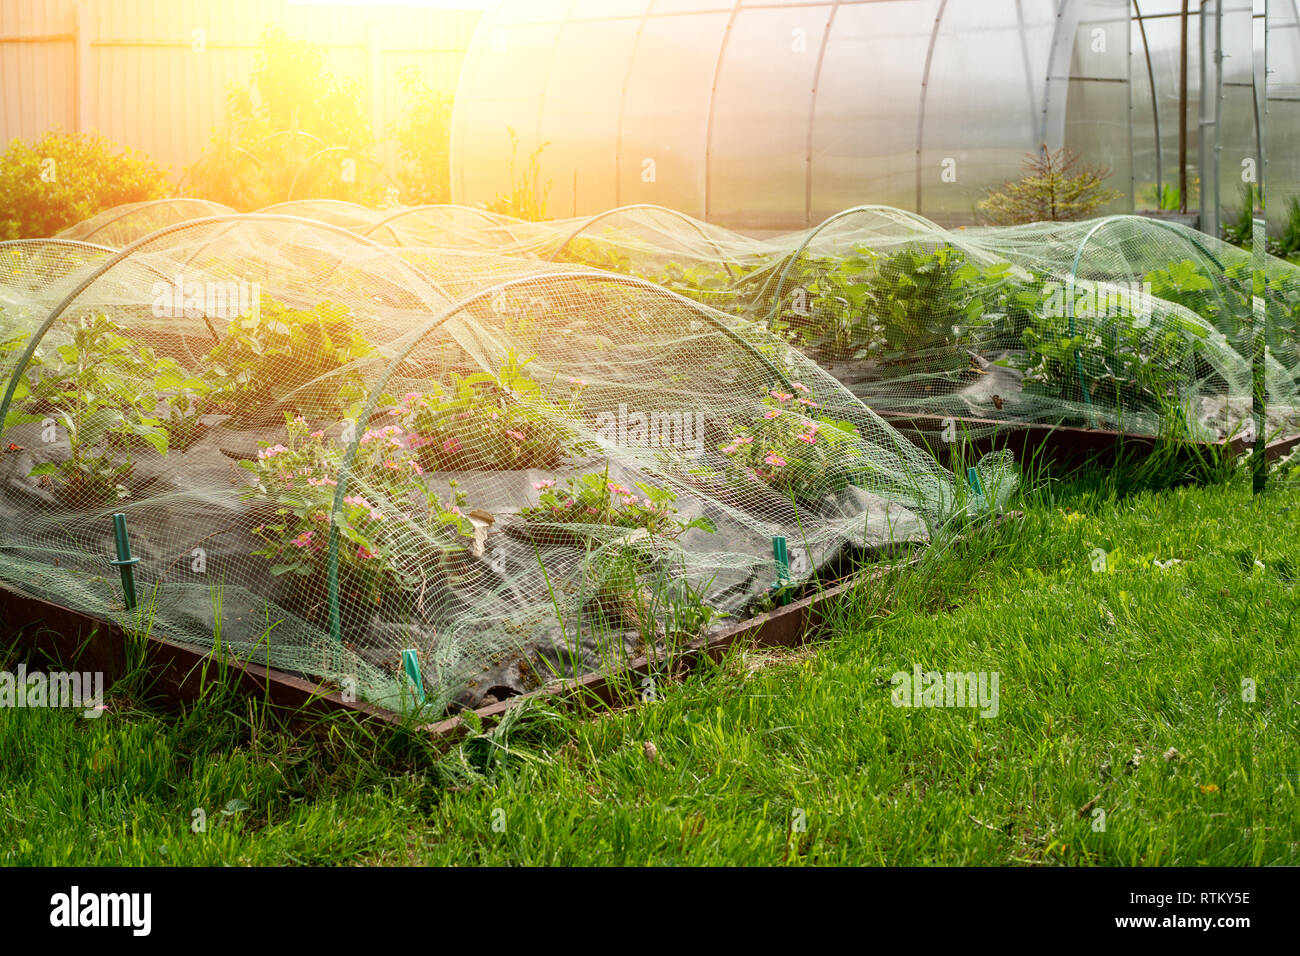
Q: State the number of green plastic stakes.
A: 4